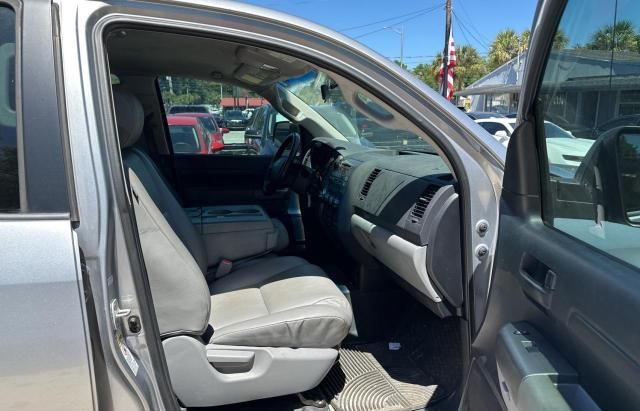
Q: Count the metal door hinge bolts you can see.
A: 2